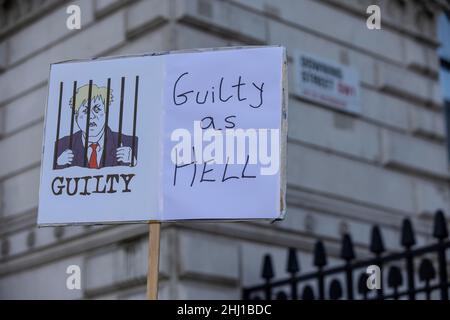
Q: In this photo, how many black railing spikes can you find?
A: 7